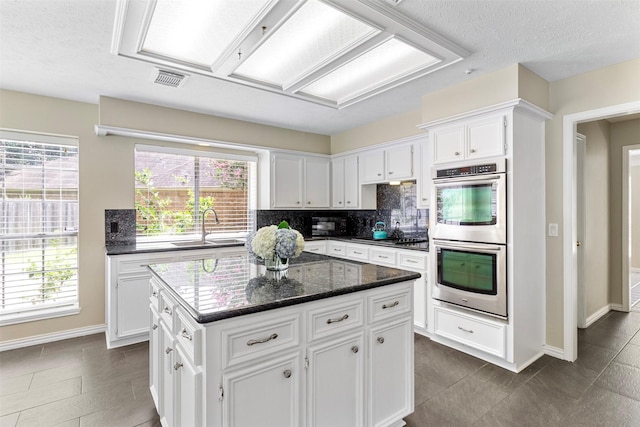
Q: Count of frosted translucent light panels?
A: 3